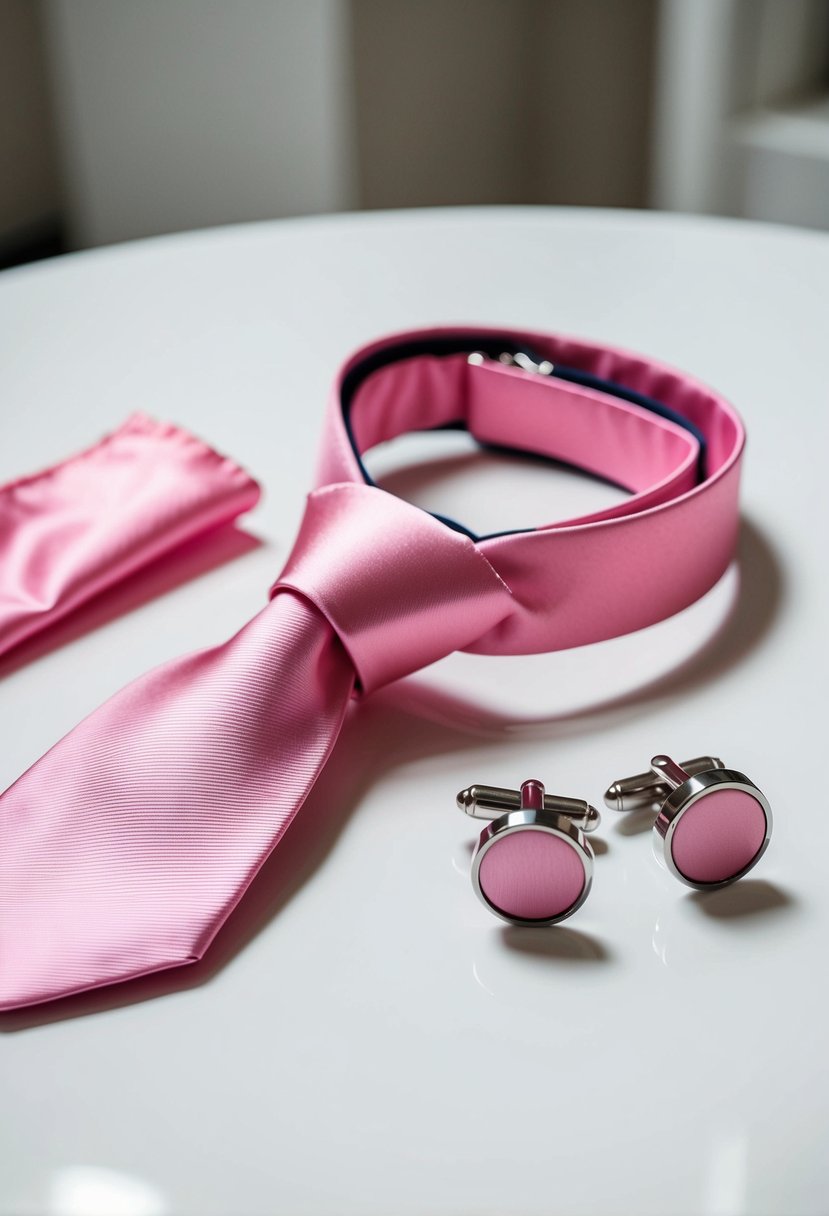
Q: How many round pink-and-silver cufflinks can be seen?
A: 2